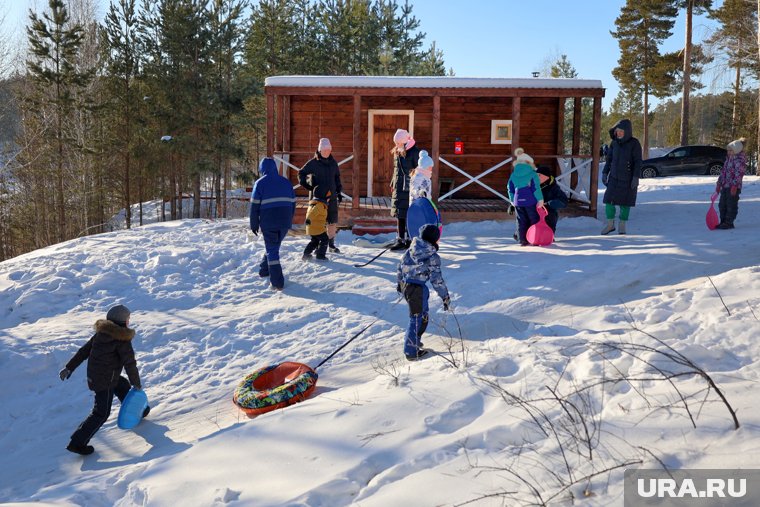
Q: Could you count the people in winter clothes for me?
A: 11